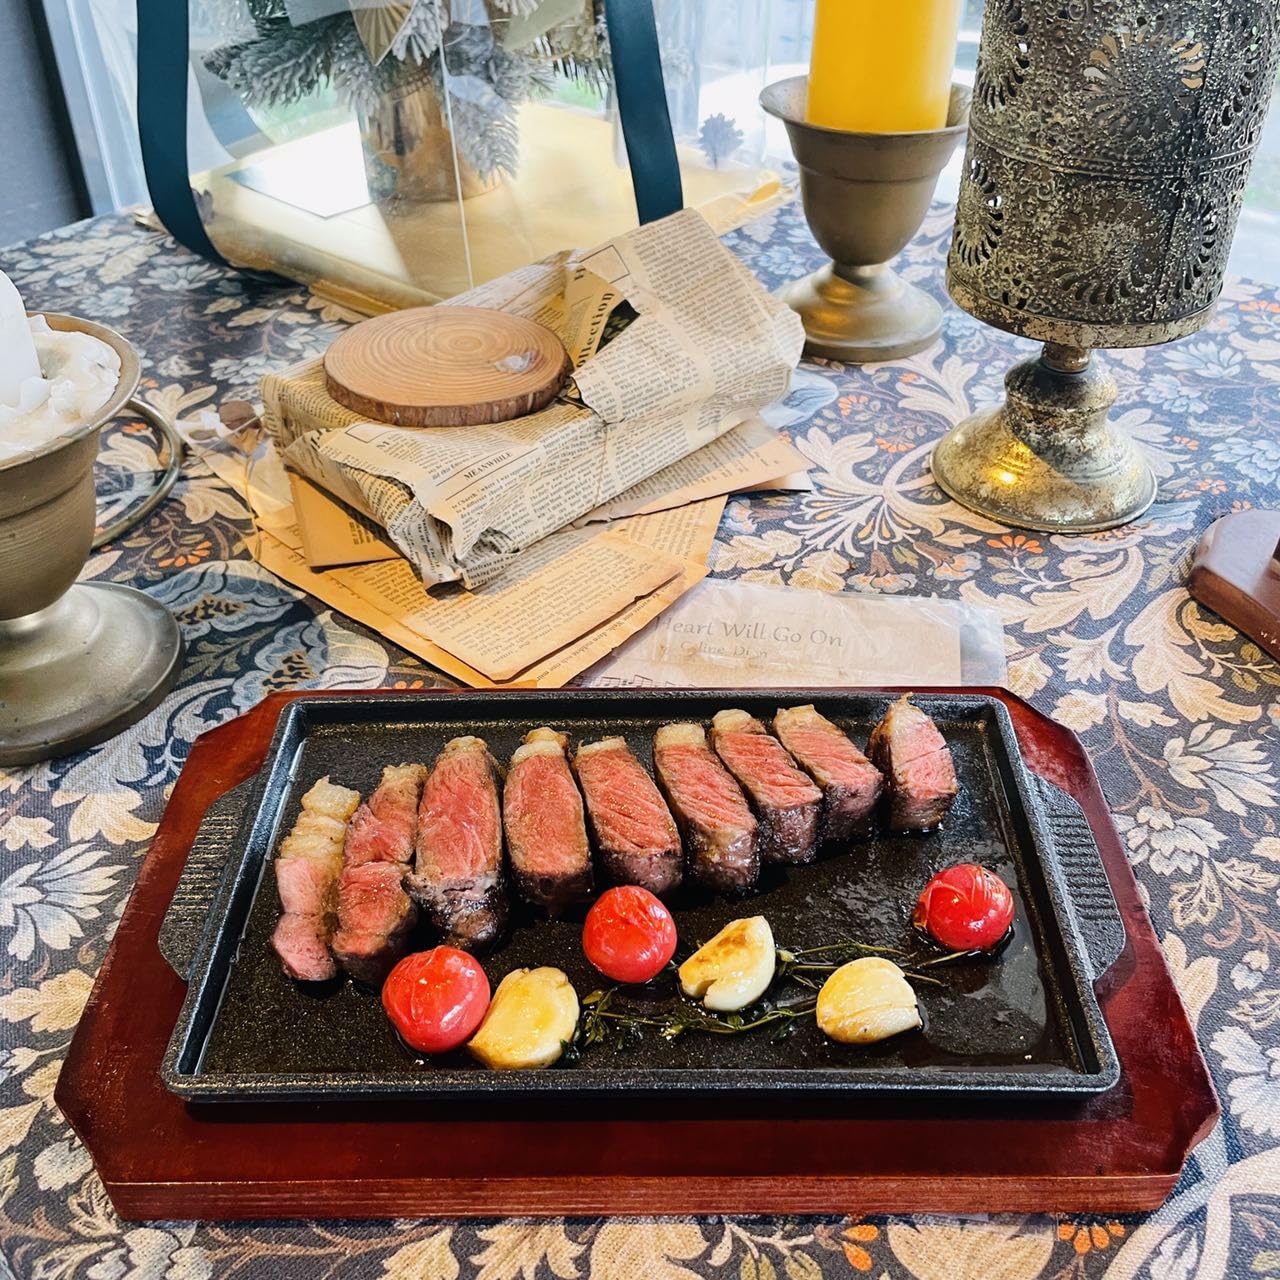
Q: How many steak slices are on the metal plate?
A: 9